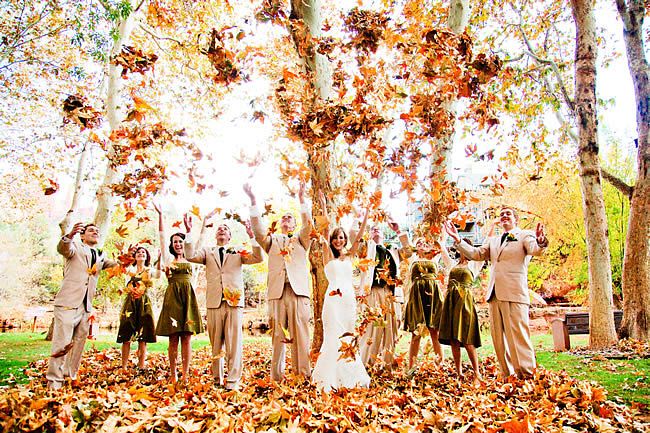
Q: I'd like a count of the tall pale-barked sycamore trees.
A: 5